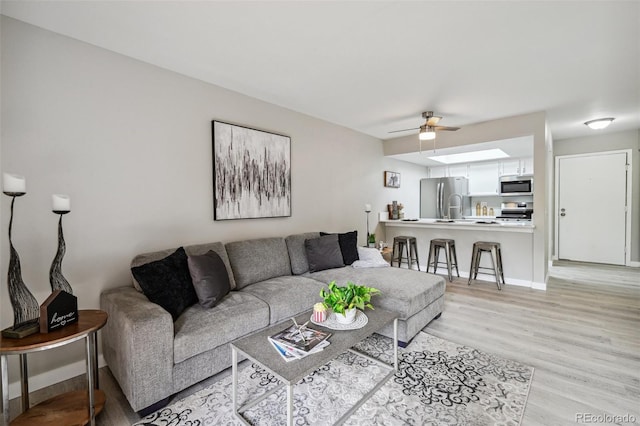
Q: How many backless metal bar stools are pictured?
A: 3